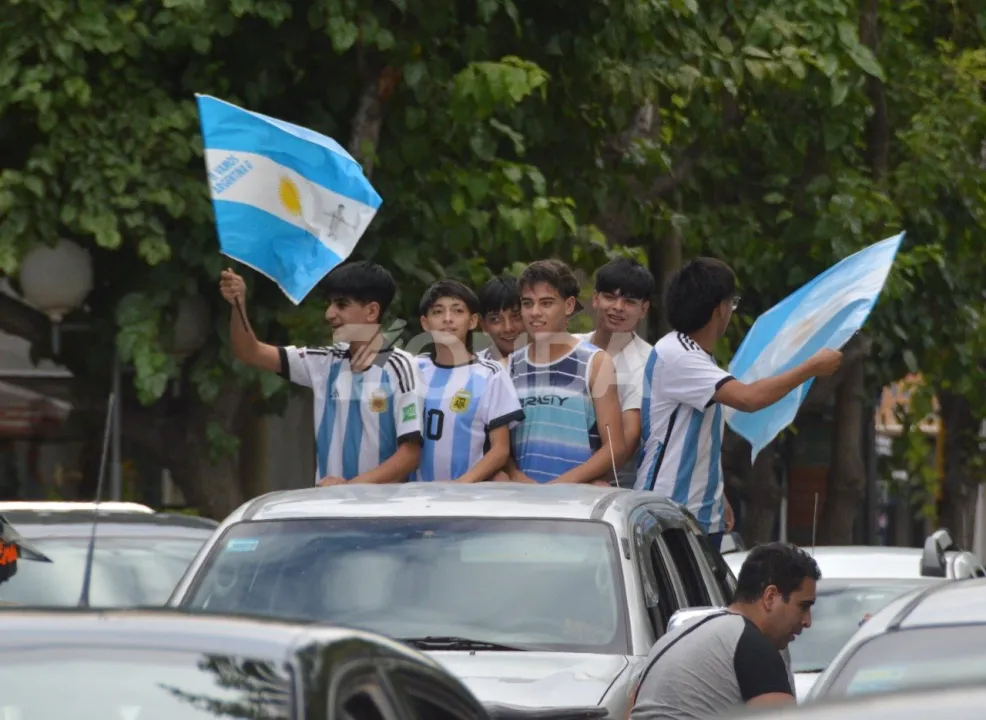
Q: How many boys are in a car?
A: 6